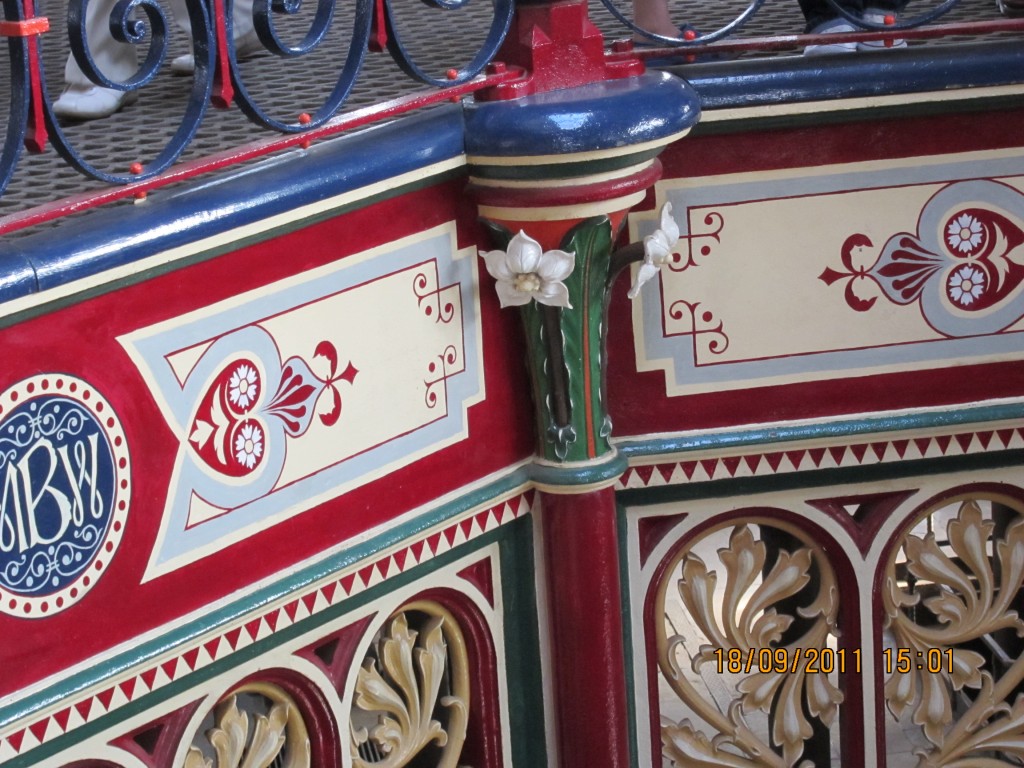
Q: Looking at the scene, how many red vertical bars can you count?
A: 3